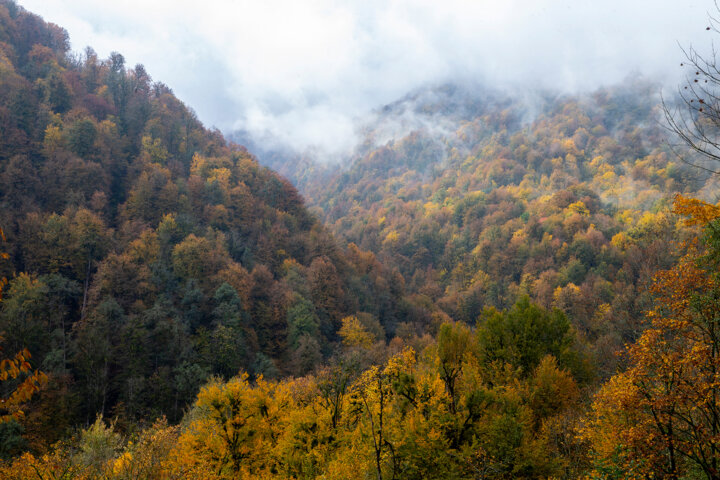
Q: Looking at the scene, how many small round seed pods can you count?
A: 9